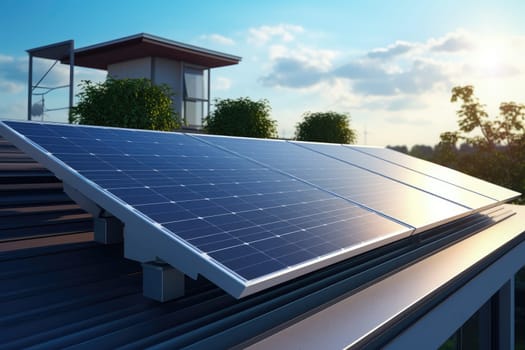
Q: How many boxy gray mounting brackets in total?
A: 2